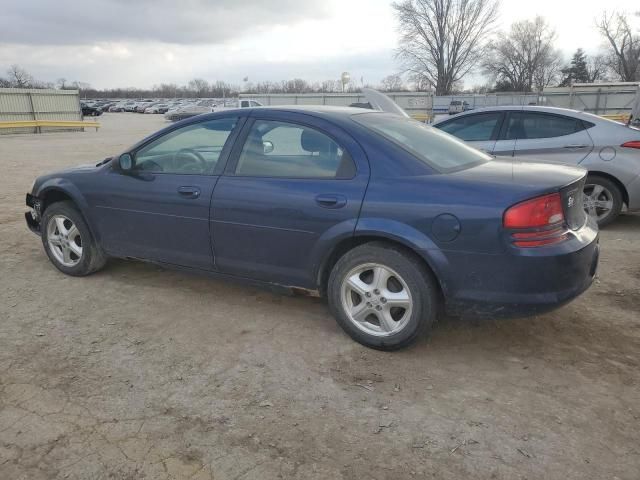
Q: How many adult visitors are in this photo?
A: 0